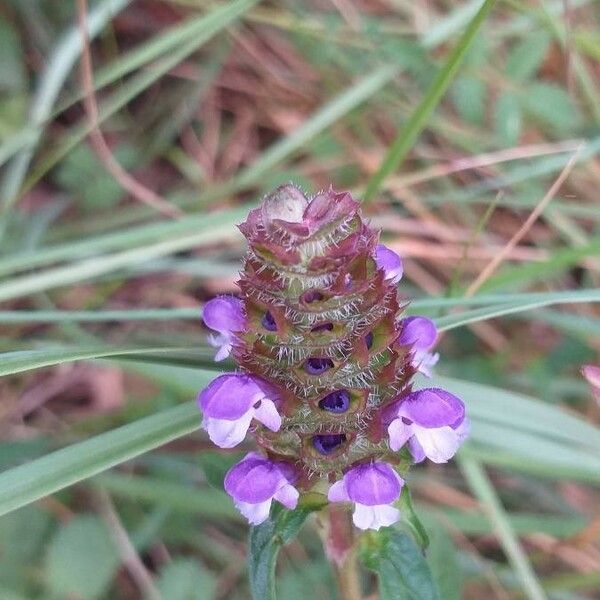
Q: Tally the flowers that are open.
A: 7